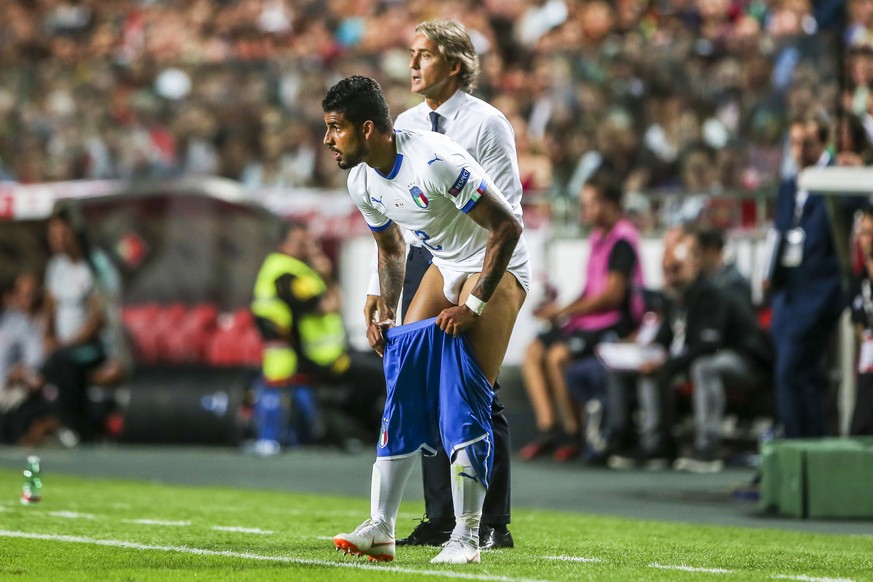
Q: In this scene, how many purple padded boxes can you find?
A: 0